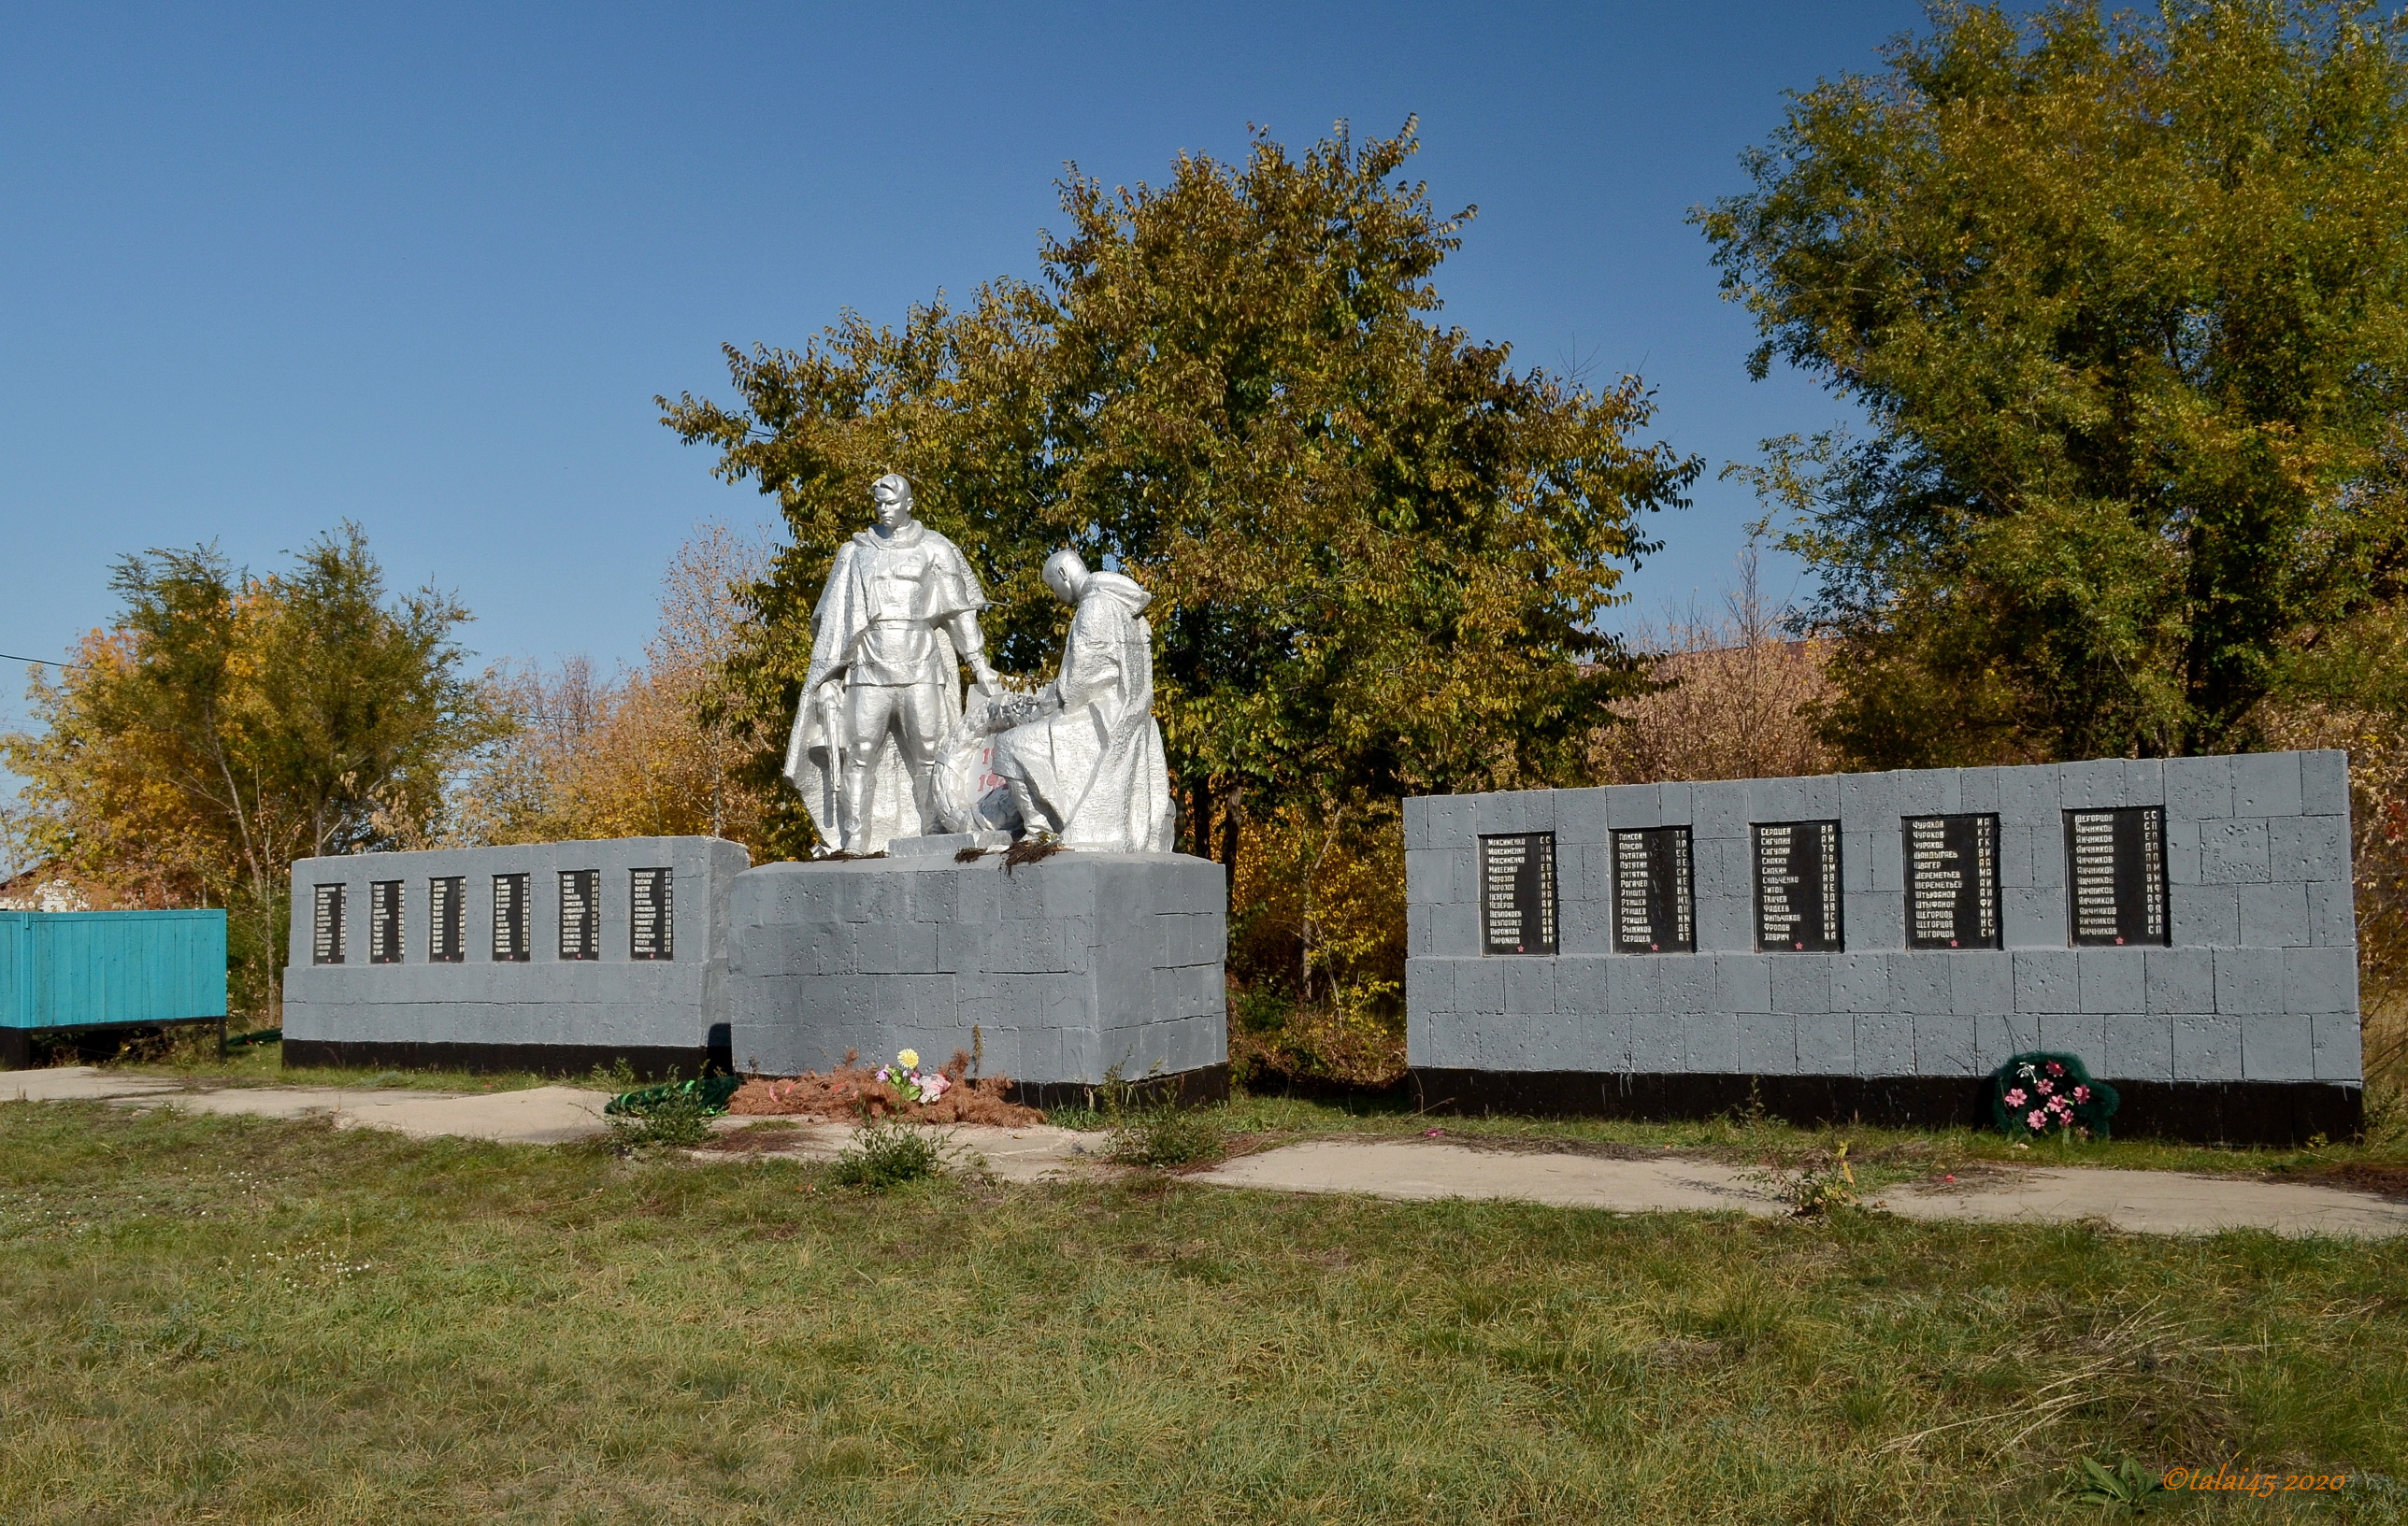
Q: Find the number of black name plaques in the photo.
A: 11